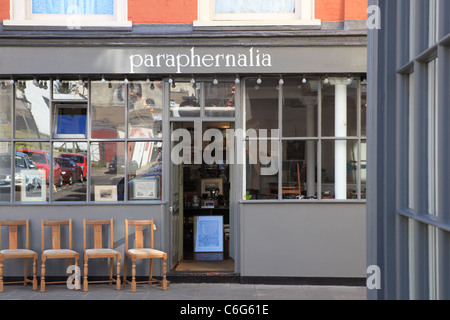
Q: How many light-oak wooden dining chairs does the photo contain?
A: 4